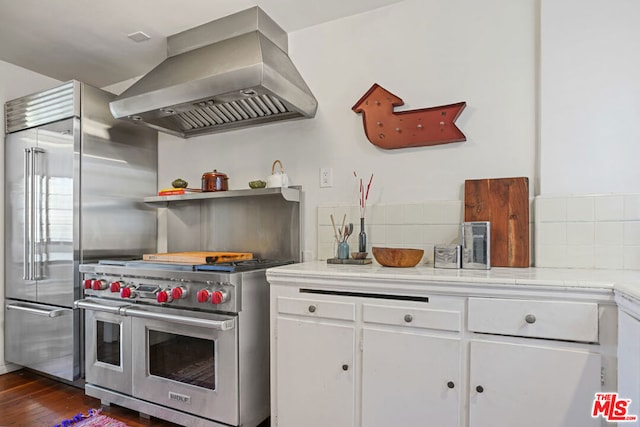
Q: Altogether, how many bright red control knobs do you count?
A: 8